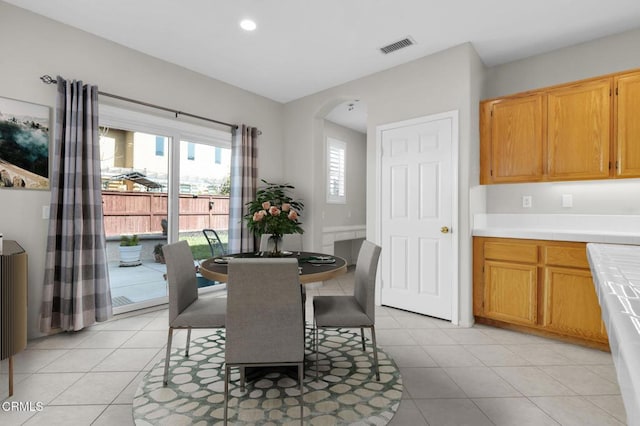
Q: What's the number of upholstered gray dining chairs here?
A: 4